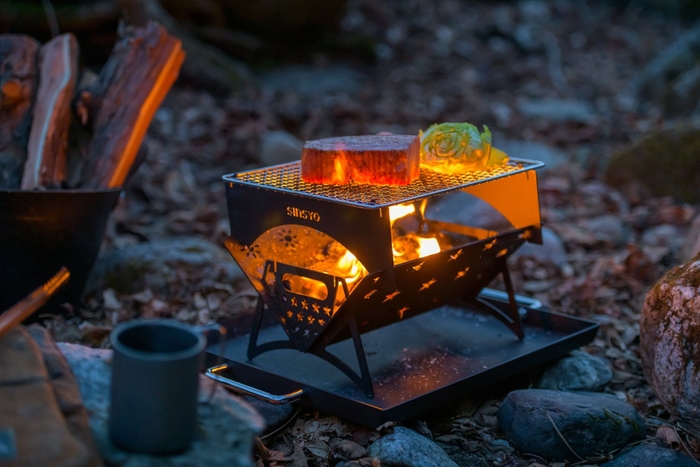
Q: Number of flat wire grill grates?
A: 1